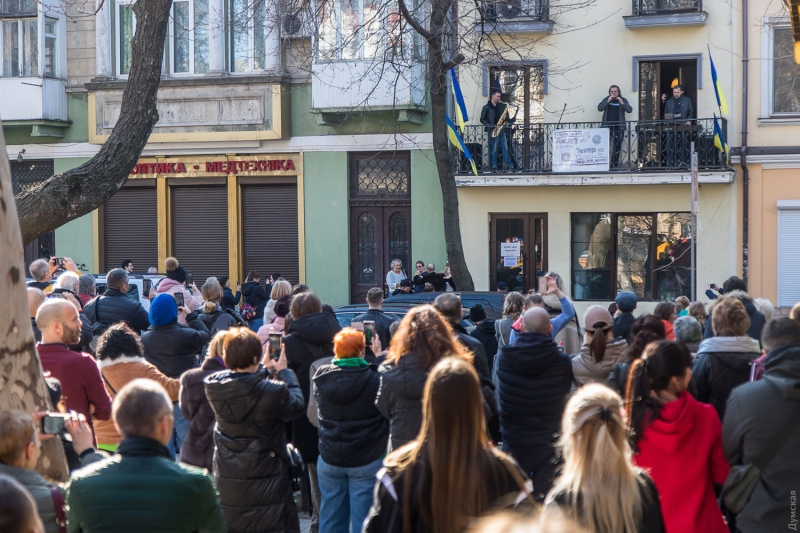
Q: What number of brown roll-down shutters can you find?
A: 3